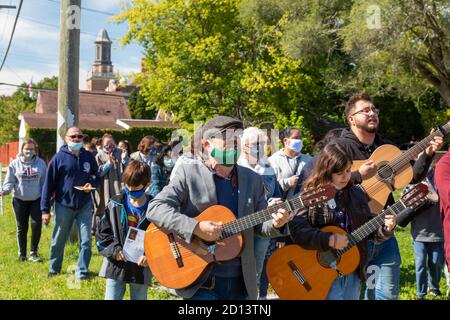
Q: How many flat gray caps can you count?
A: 1